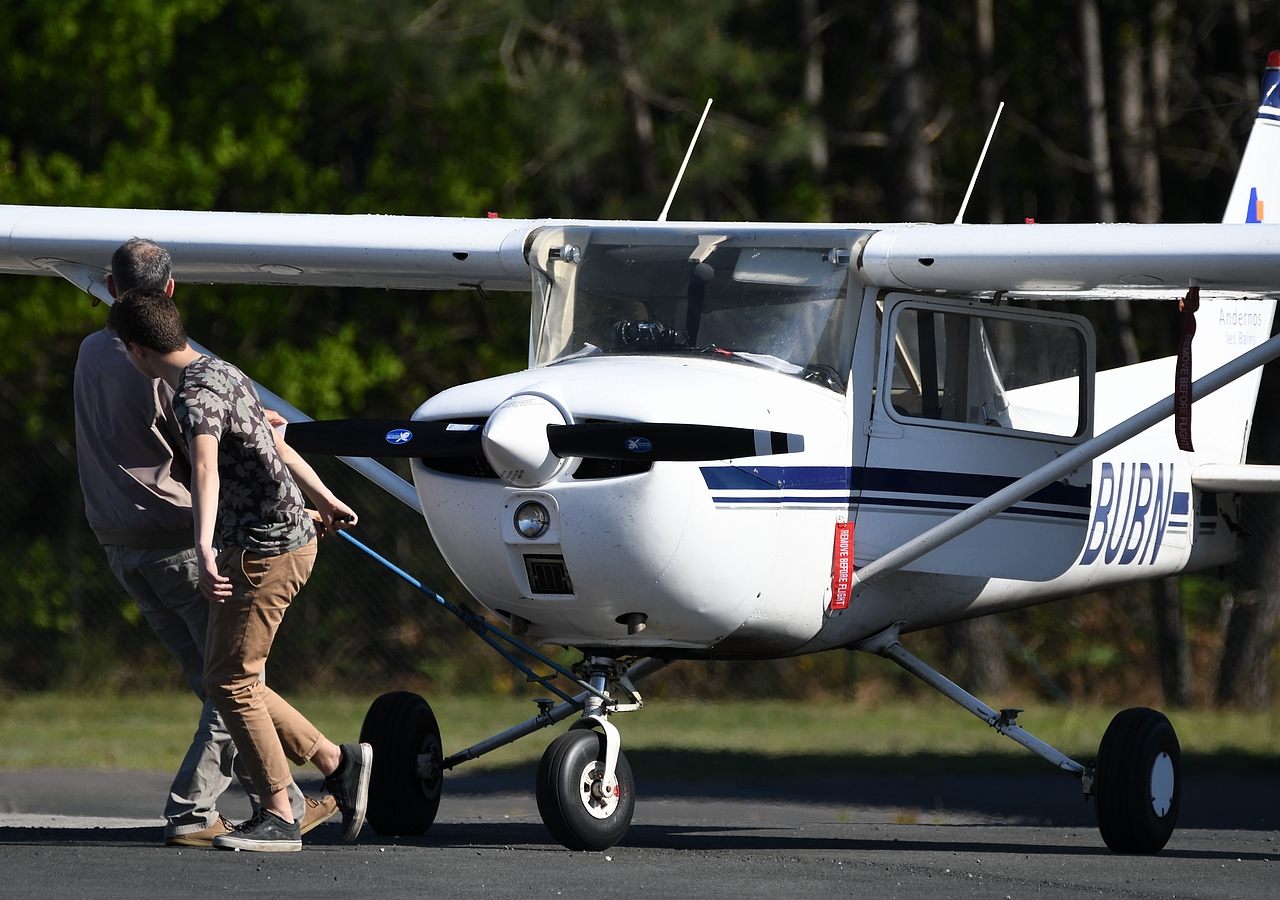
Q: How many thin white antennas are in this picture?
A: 2